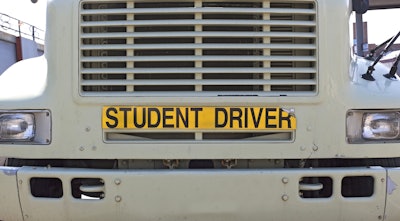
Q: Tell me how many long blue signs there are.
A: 0